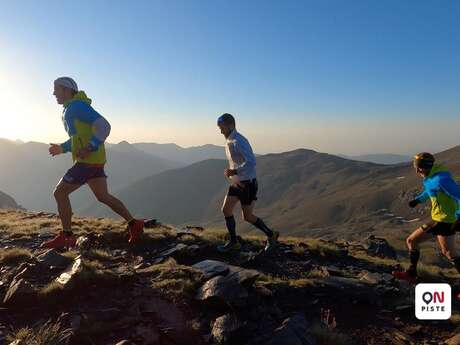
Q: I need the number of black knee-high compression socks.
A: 4